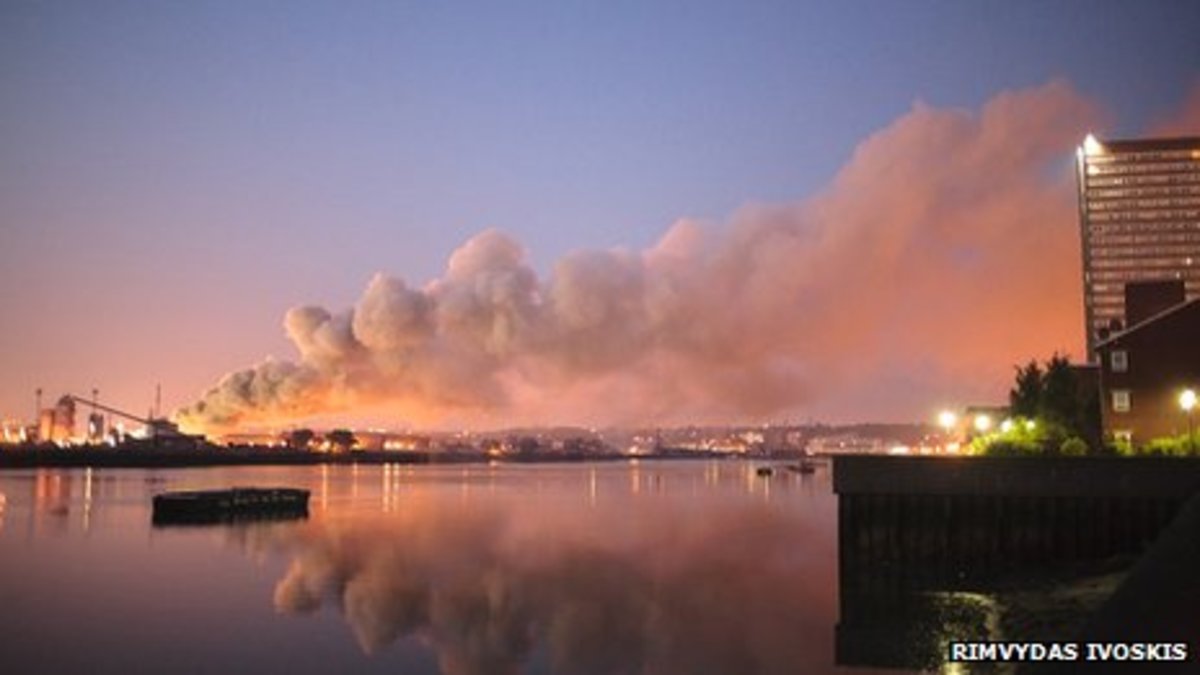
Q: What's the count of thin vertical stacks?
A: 3